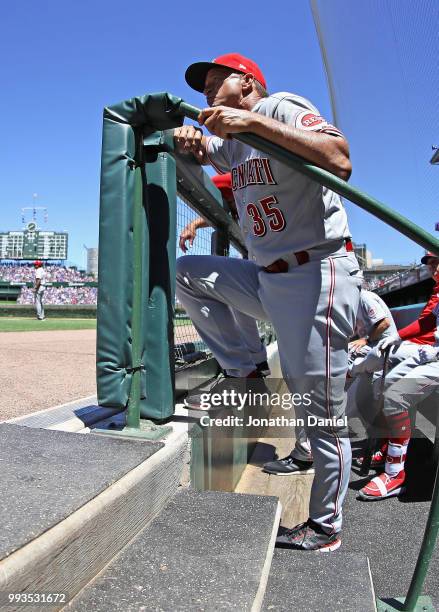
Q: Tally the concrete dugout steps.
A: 3